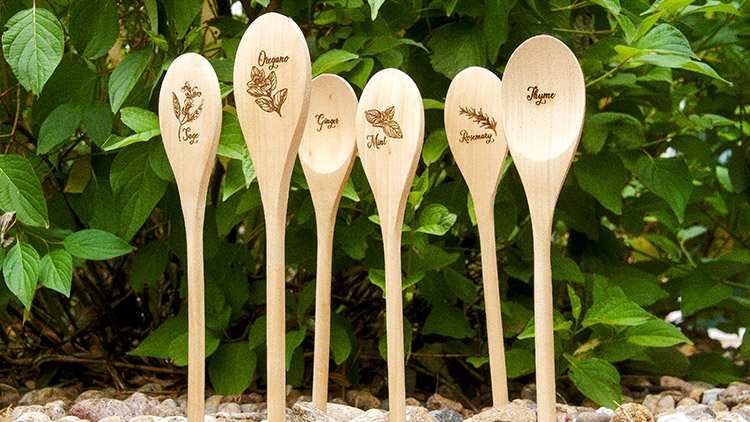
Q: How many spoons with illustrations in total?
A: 4